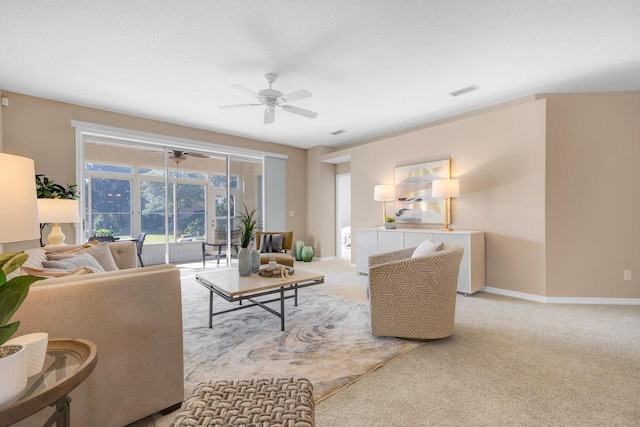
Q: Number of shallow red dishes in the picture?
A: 0